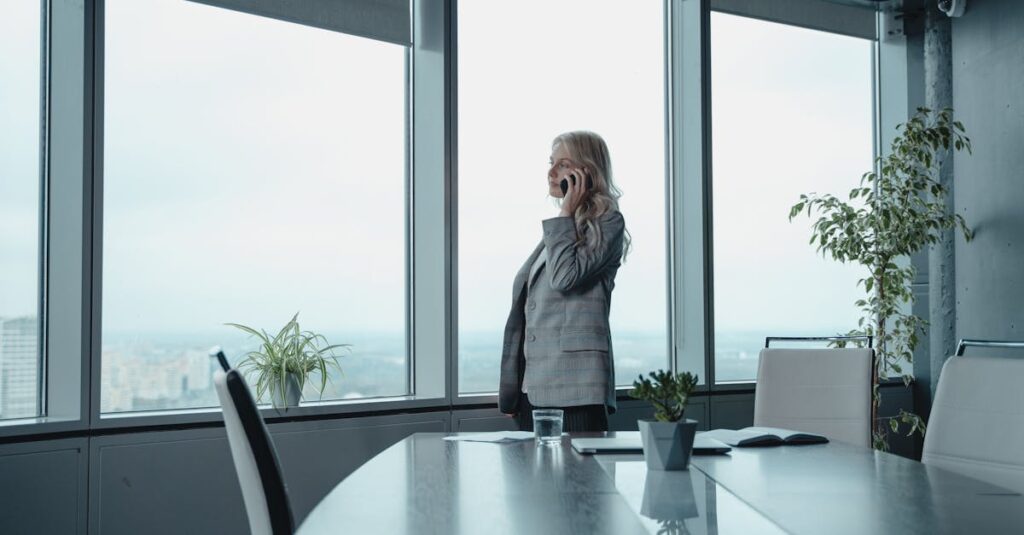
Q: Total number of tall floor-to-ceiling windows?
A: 4